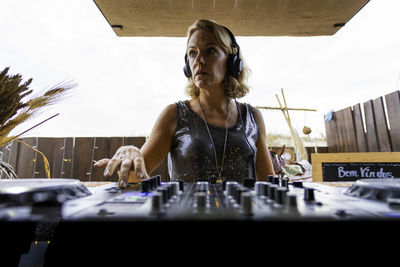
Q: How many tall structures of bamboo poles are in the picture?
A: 1